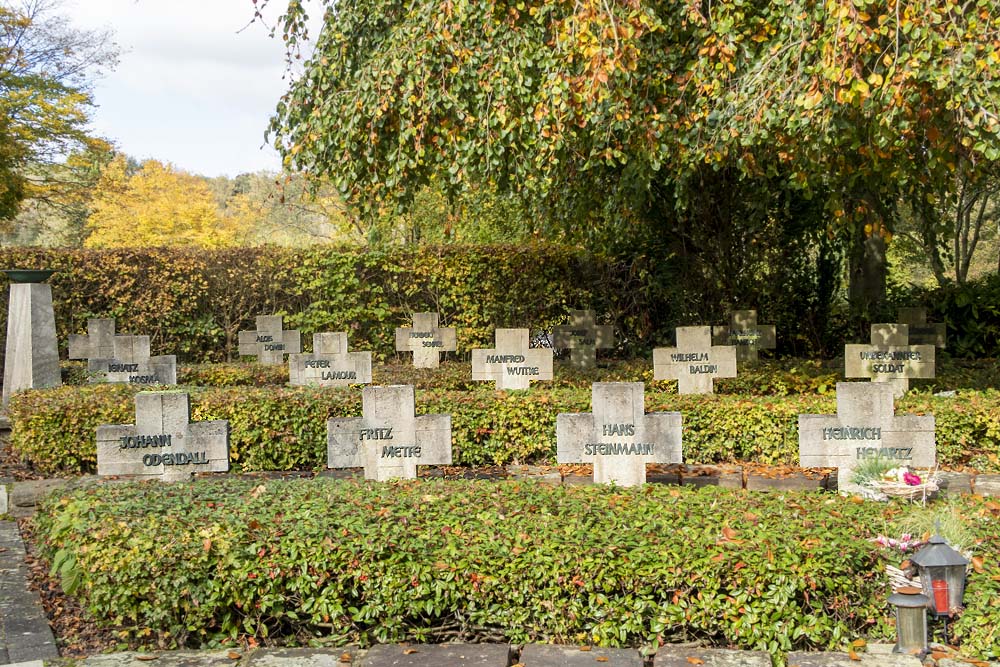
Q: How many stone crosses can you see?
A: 15